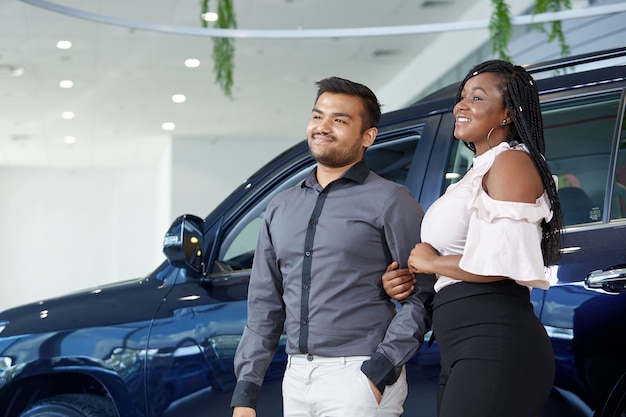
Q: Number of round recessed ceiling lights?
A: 8